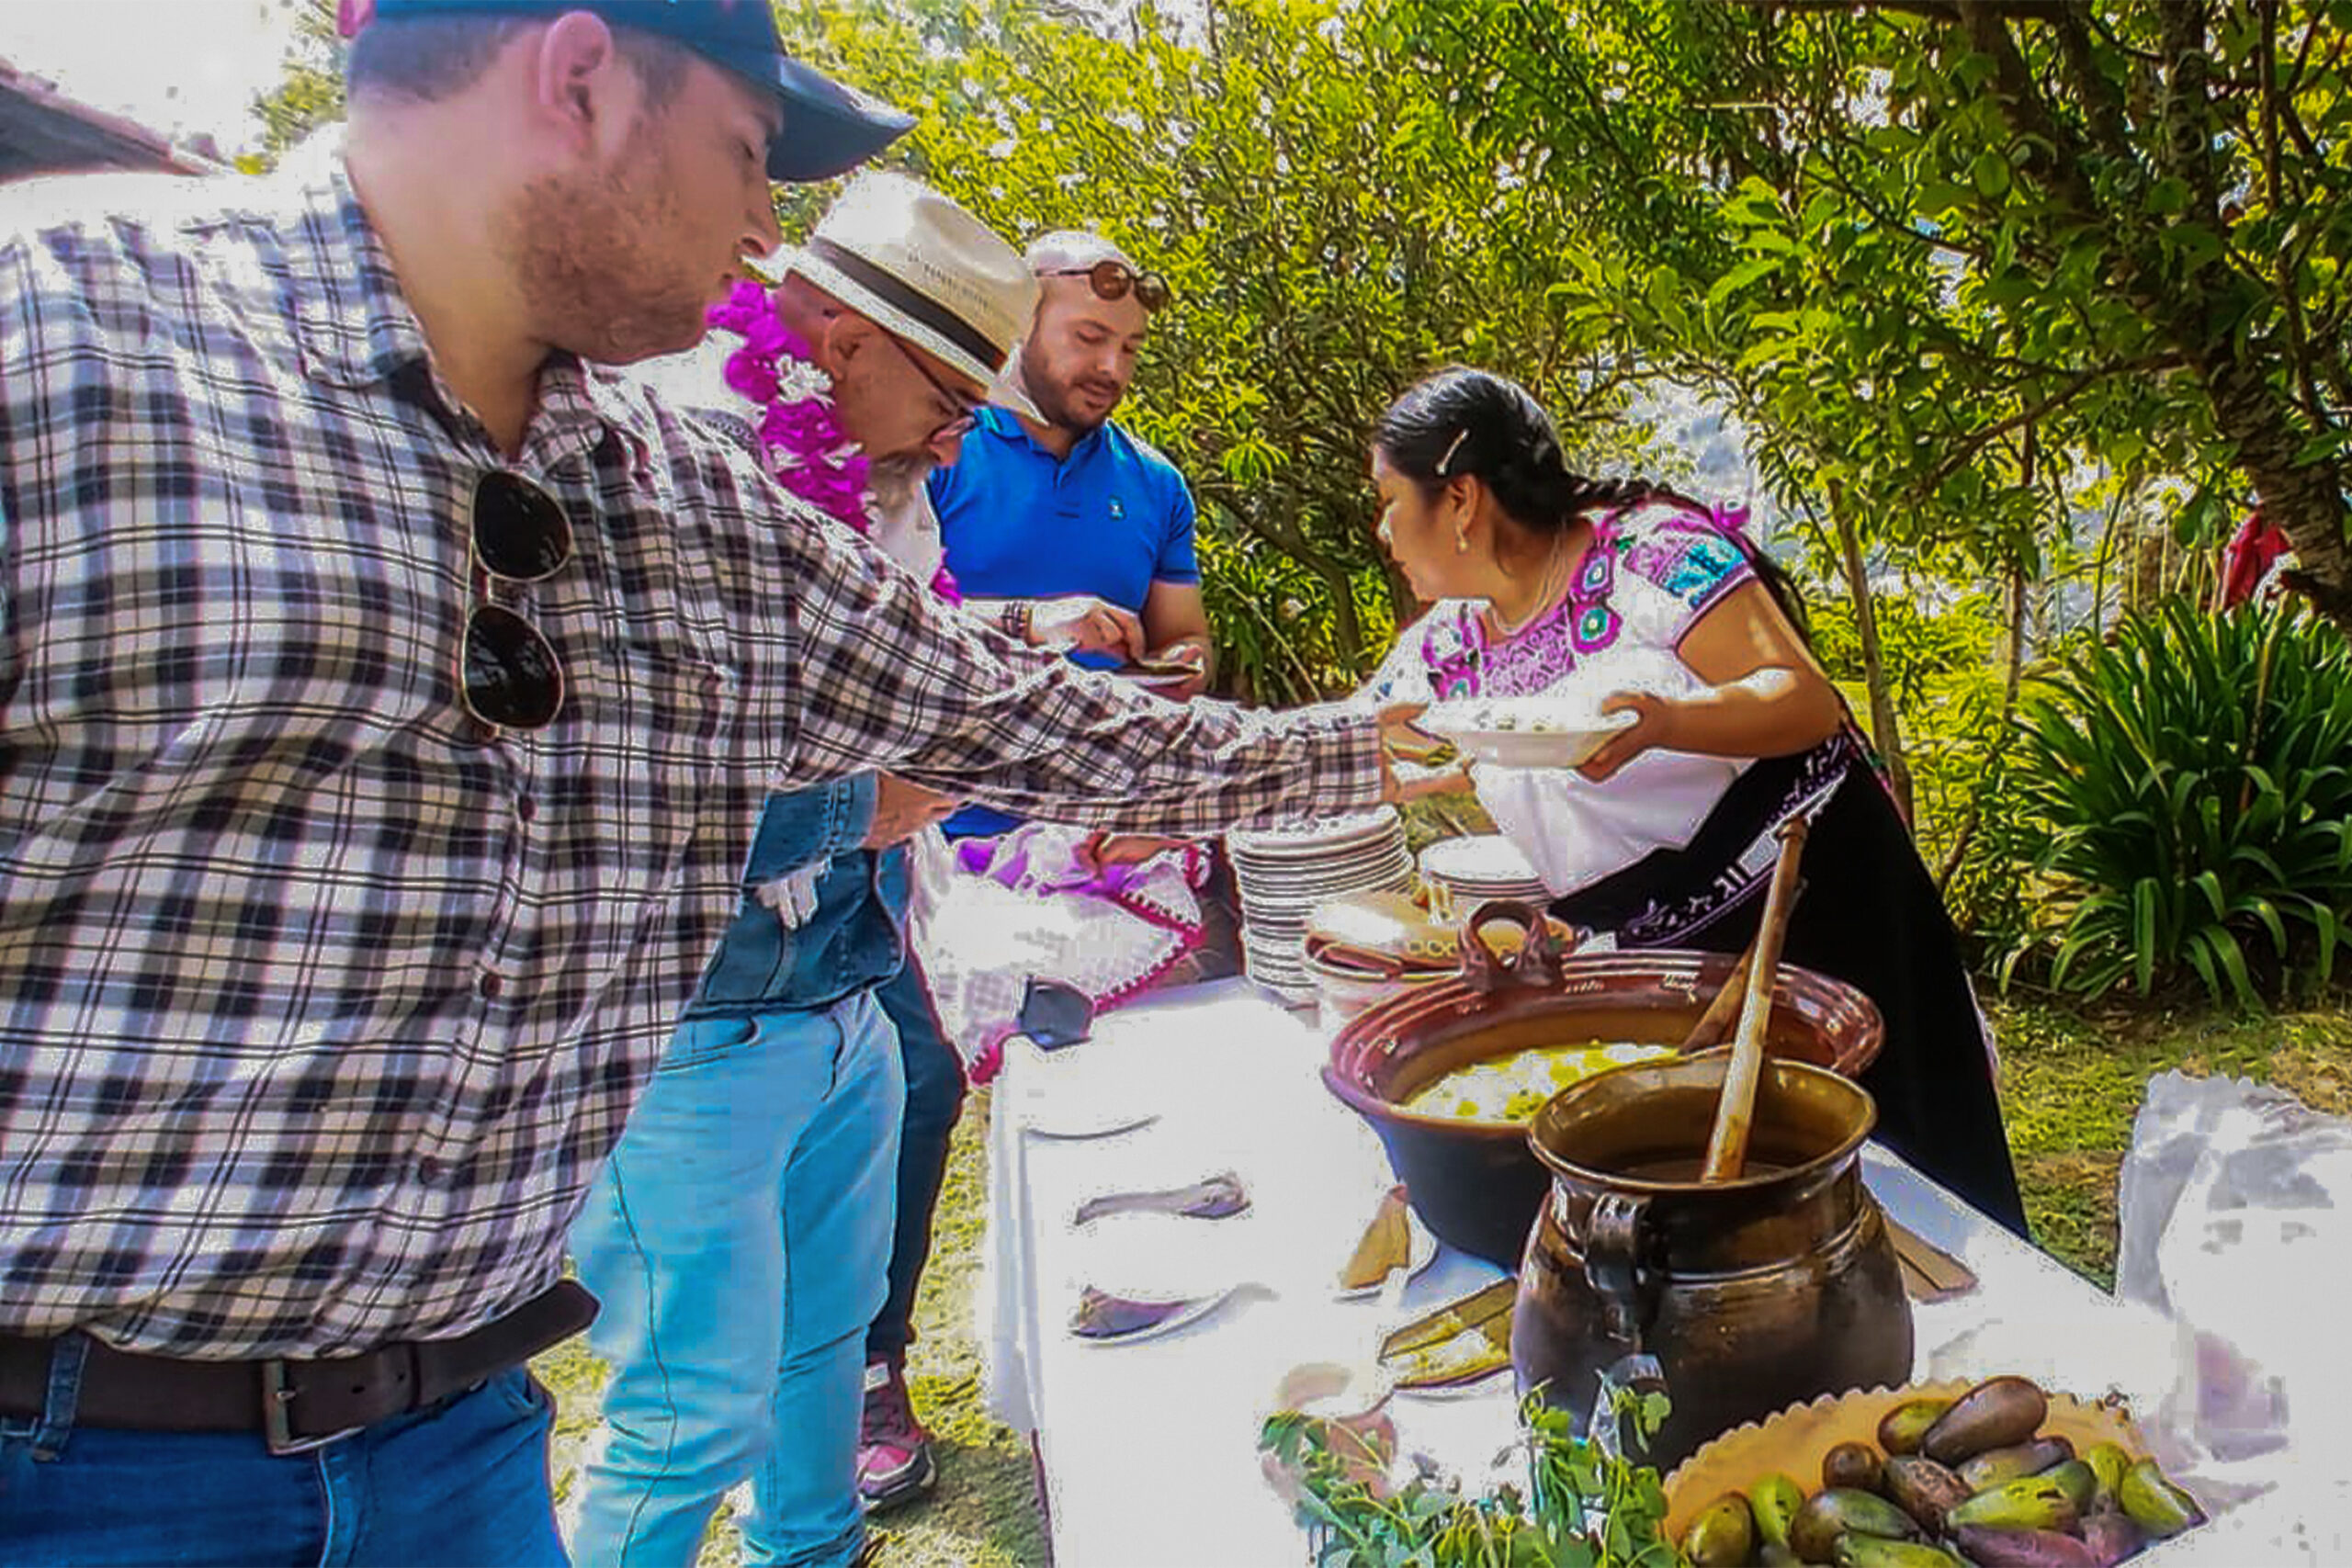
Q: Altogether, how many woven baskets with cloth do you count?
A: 1